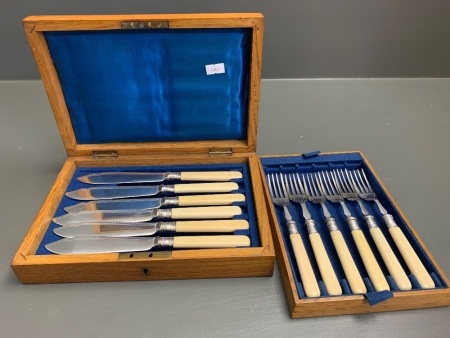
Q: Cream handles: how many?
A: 12